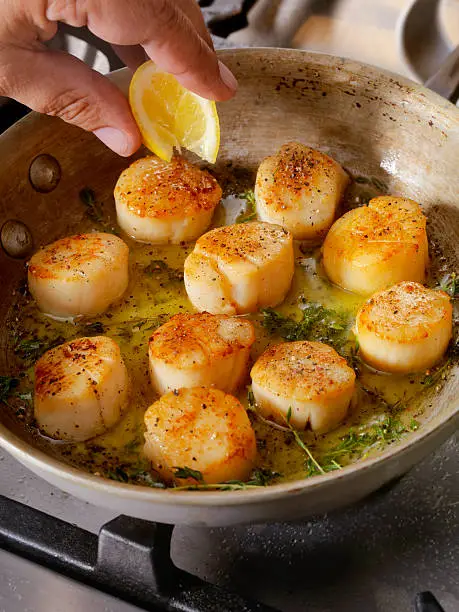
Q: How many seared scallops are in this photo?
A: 10